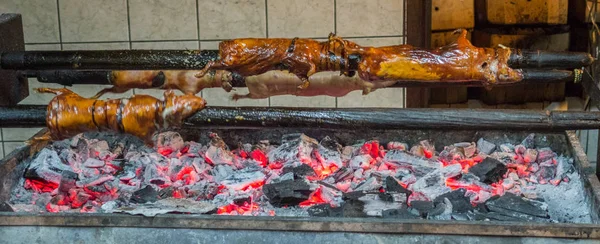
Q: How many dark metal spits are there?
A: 3